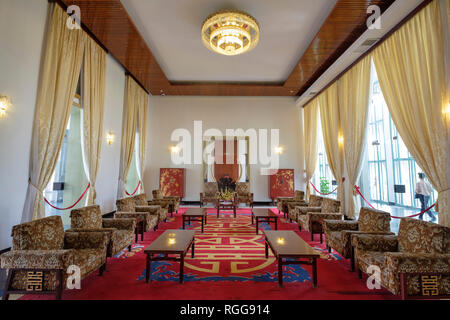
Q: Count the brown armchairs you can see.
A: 12